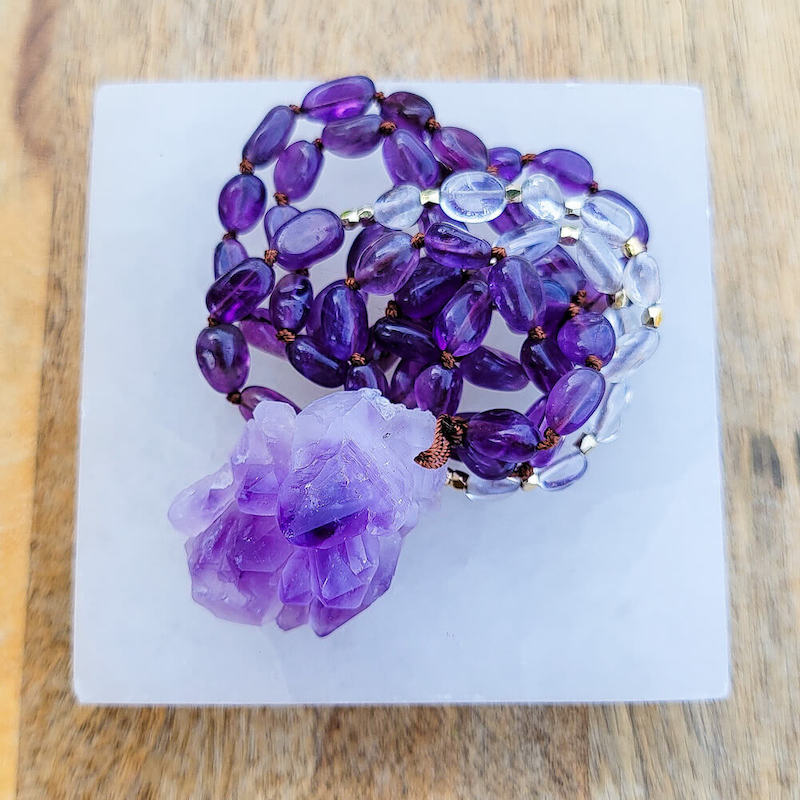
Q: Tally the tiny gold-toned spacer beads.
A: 12